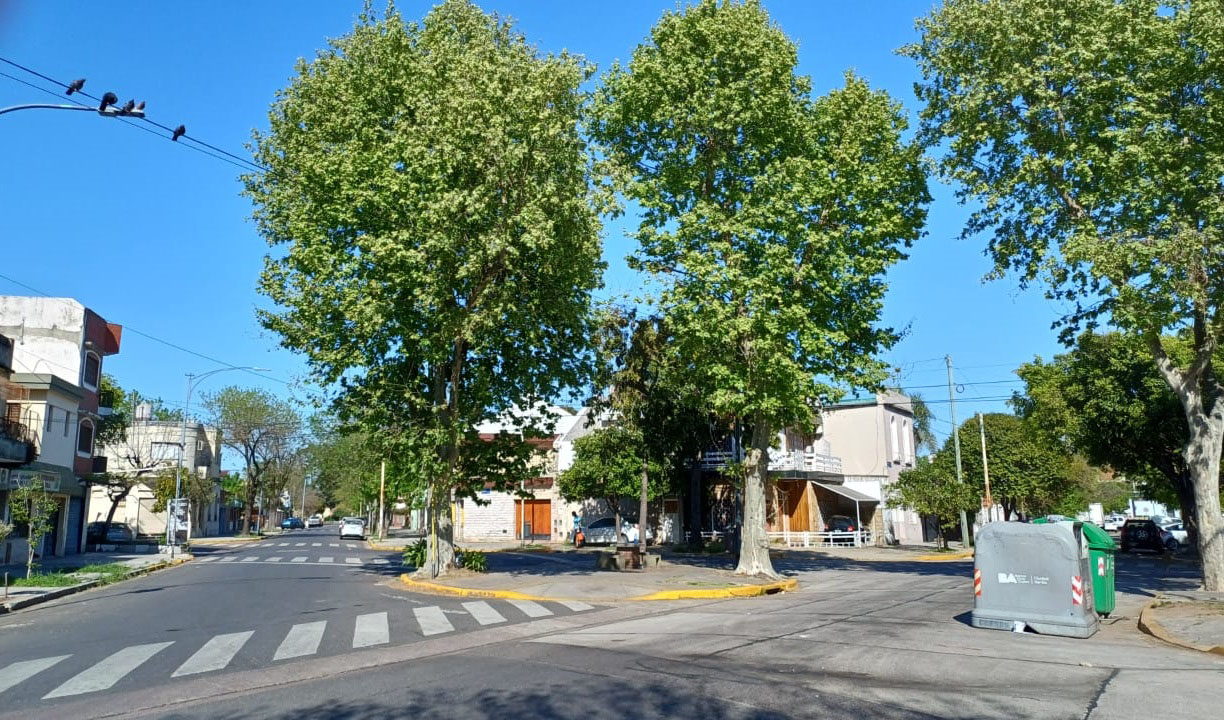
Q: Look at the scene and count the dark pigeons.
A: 5